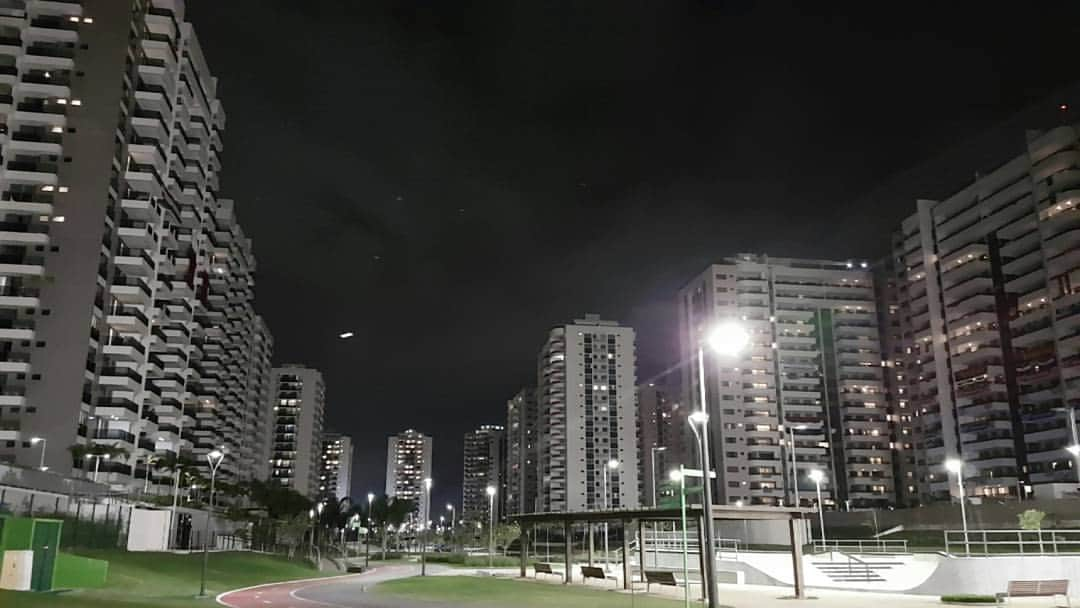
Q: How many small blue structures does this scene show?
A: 0